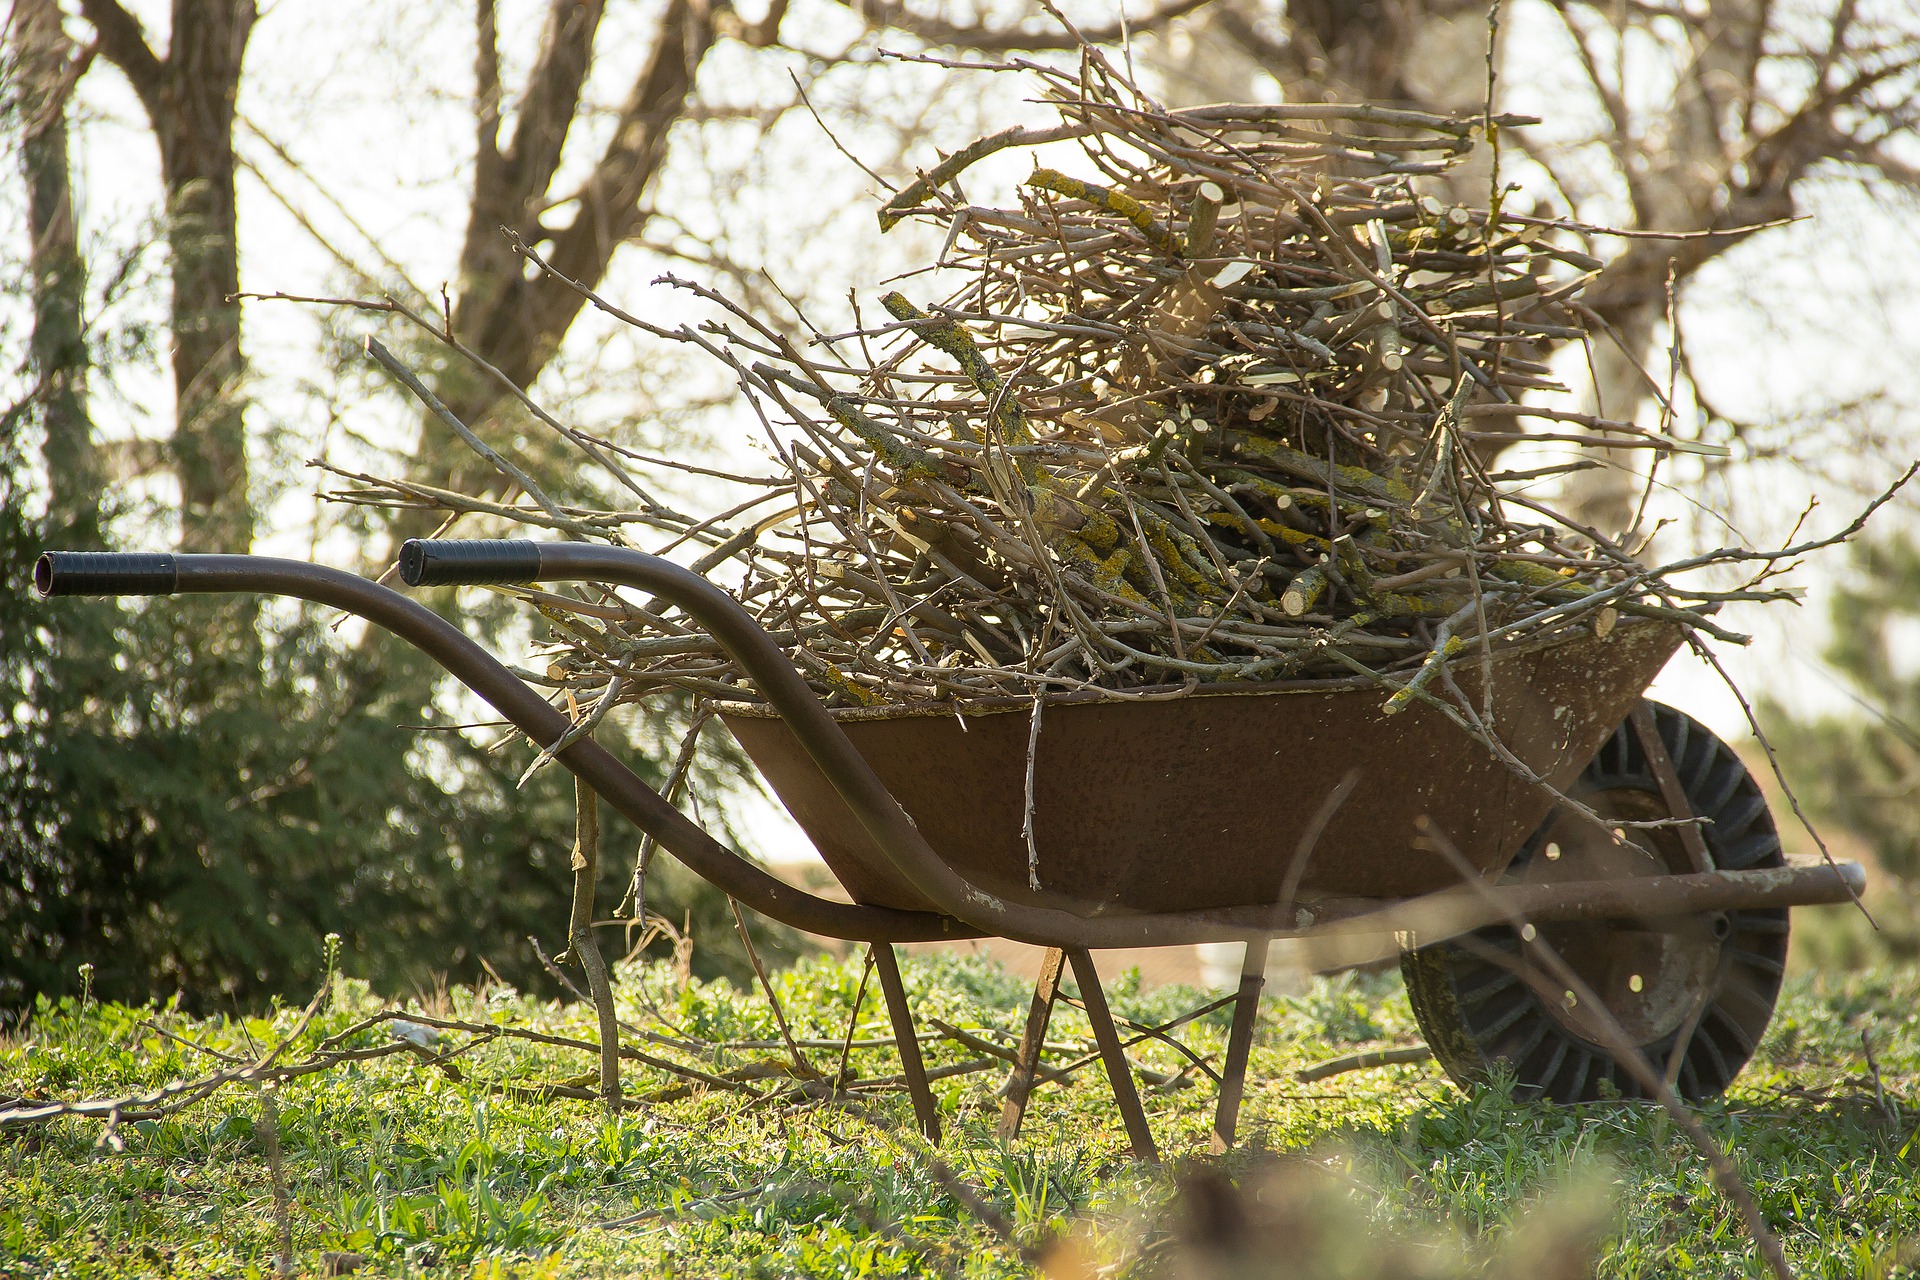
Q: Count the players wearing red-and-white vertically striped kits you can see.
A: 0